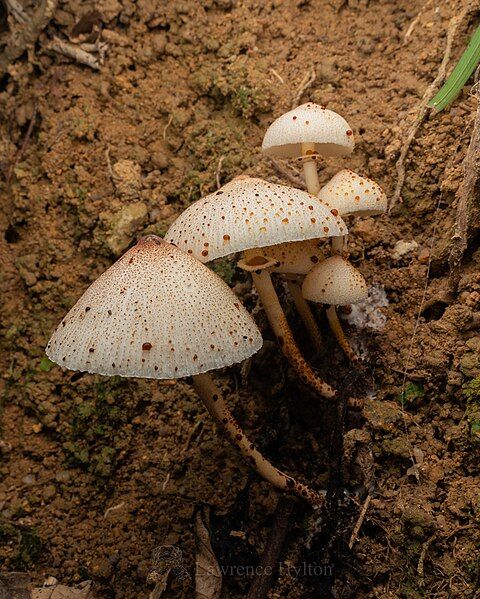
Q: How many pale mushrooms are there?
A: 6